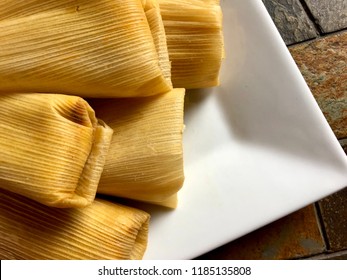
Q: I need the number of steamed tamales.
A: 5